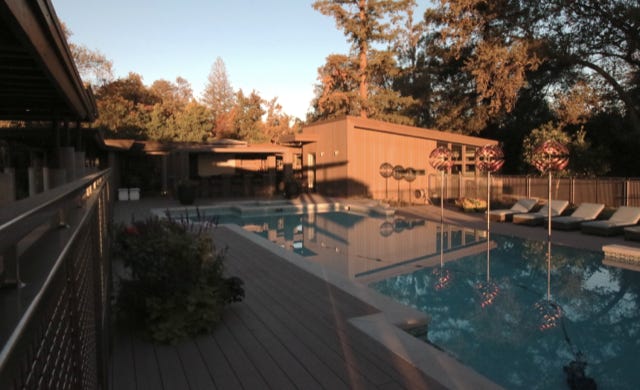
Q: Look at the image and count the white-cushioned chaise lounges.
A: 5